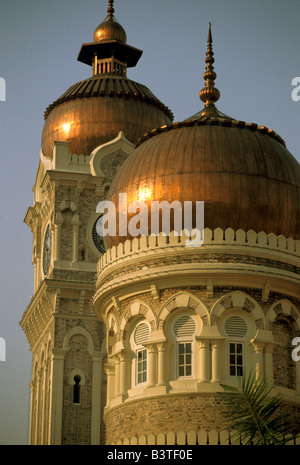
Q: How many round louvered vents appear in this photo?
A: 3